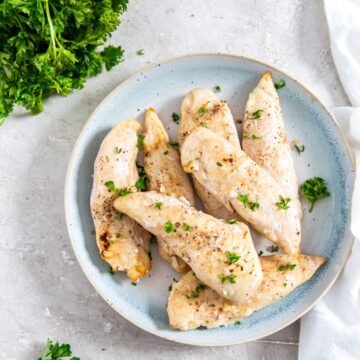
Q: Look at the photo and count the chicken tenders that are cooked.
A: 7